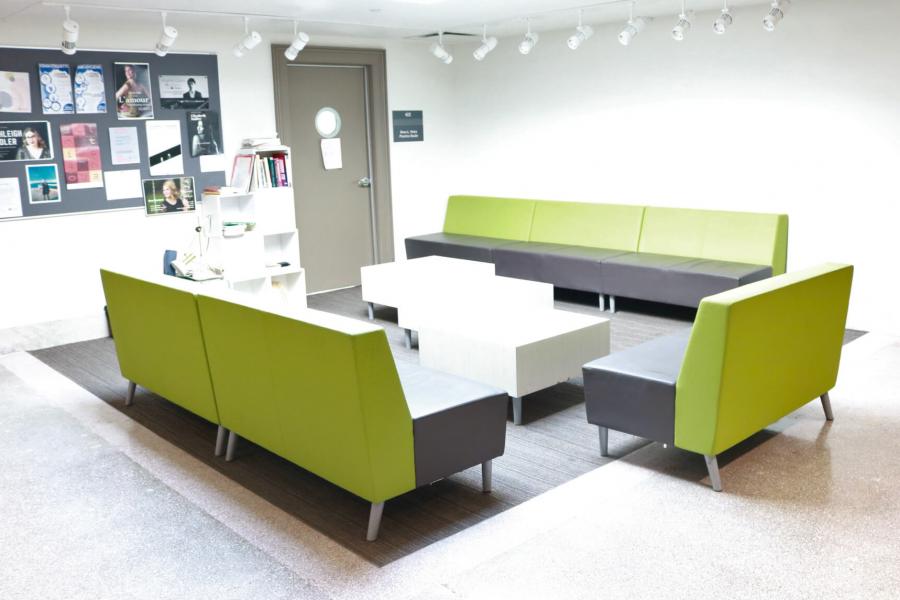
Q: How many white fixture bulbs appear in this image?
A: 12